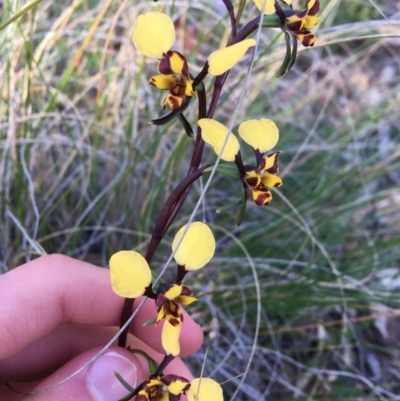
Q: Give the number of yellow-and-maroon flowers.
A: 5